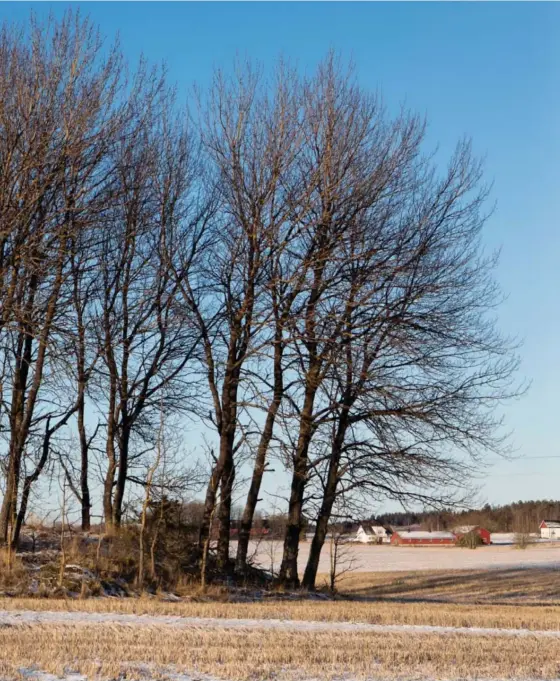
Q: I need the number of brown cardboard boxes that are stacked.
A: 0